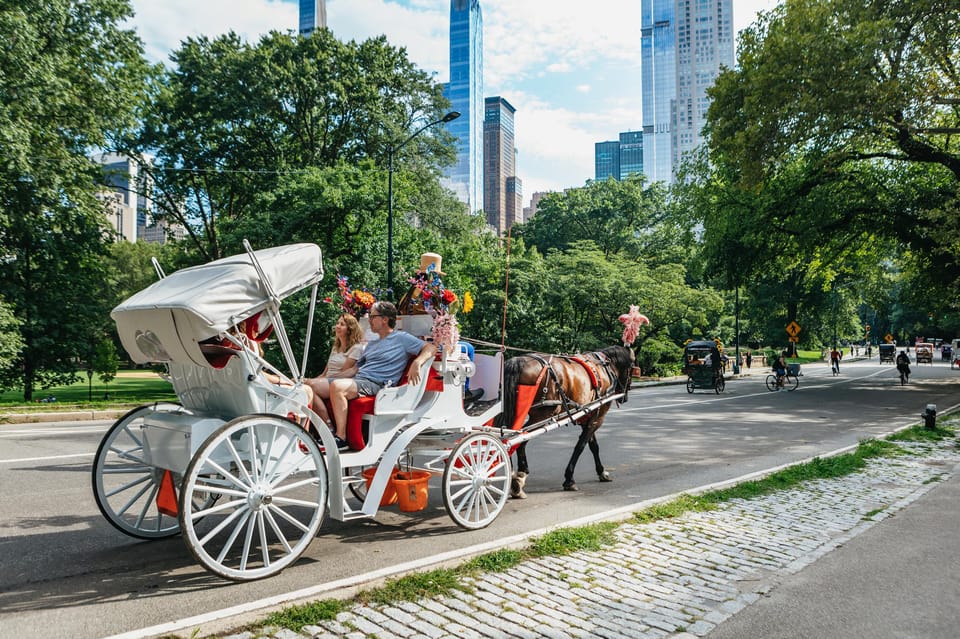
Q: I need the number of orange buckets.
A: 2